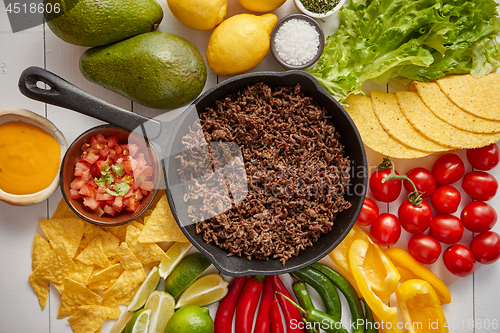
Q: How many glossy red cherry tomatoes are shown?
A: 14